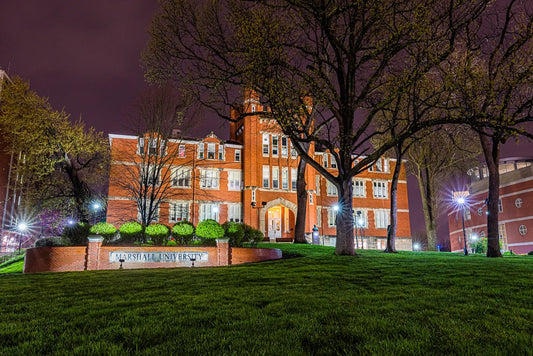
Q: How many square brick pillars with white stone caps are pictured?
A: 2